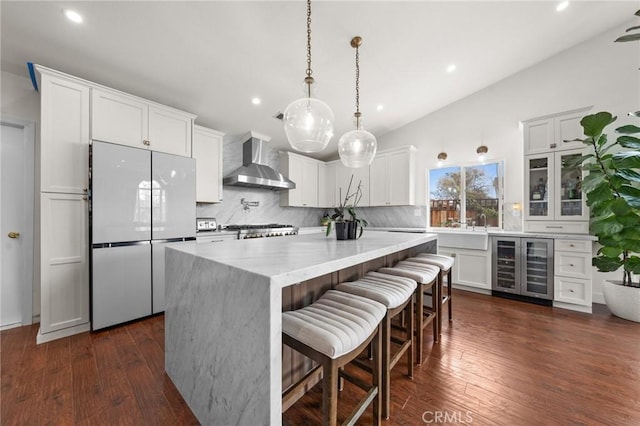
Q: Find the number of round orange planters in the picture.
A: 0